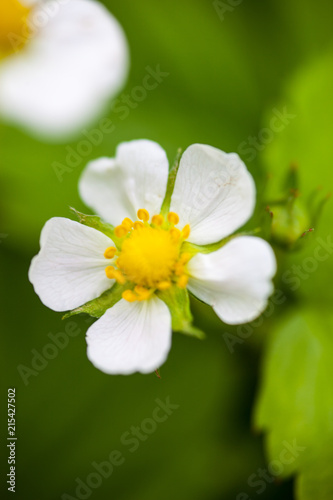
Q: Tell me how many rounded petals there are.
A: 5